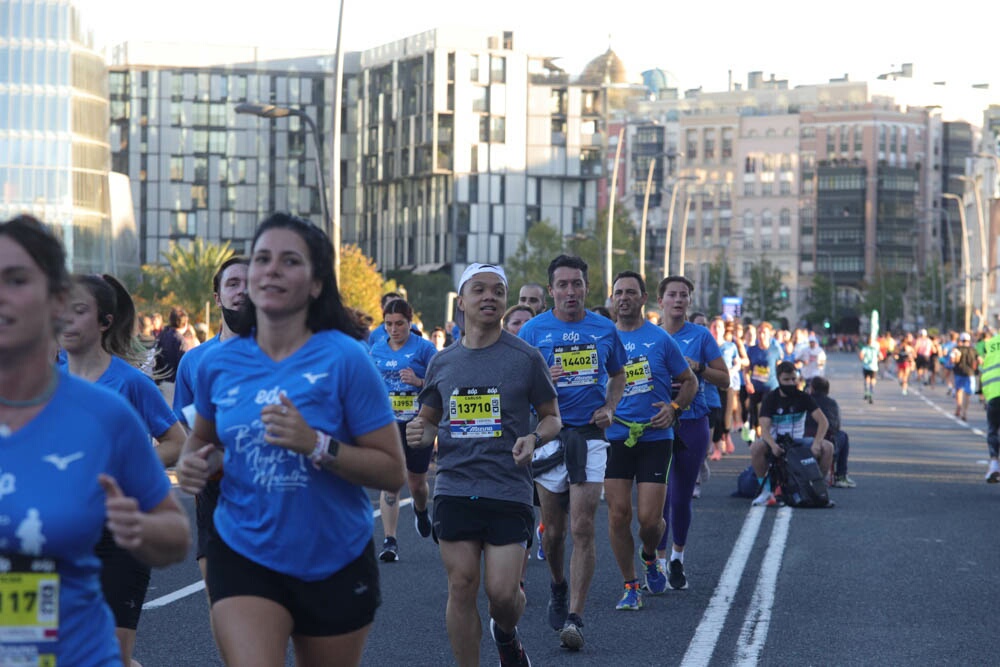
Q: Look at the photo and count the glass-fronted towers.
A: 1